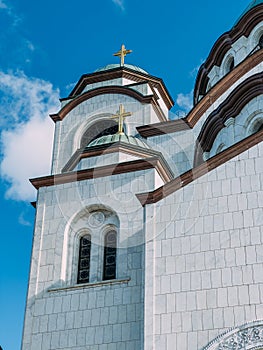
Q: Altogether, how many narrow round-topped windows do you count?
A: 2